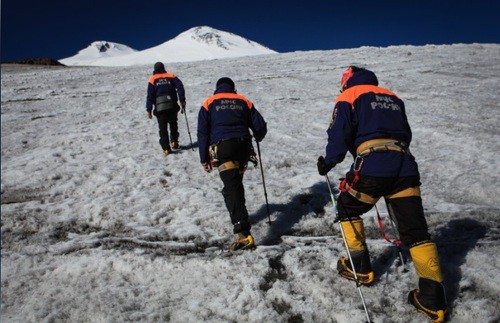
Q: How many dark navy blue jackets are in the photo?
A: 3